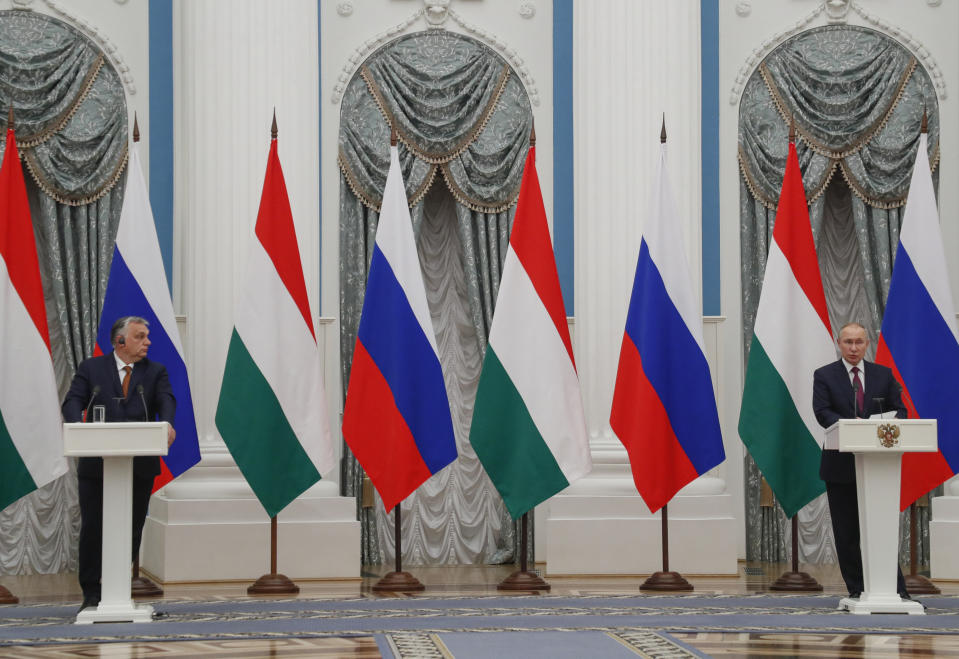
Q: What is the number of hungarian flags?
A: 4